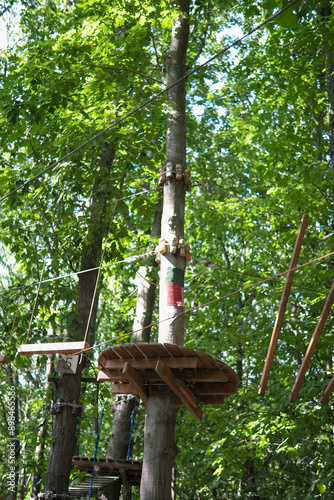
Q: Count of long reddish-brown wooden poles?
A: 3